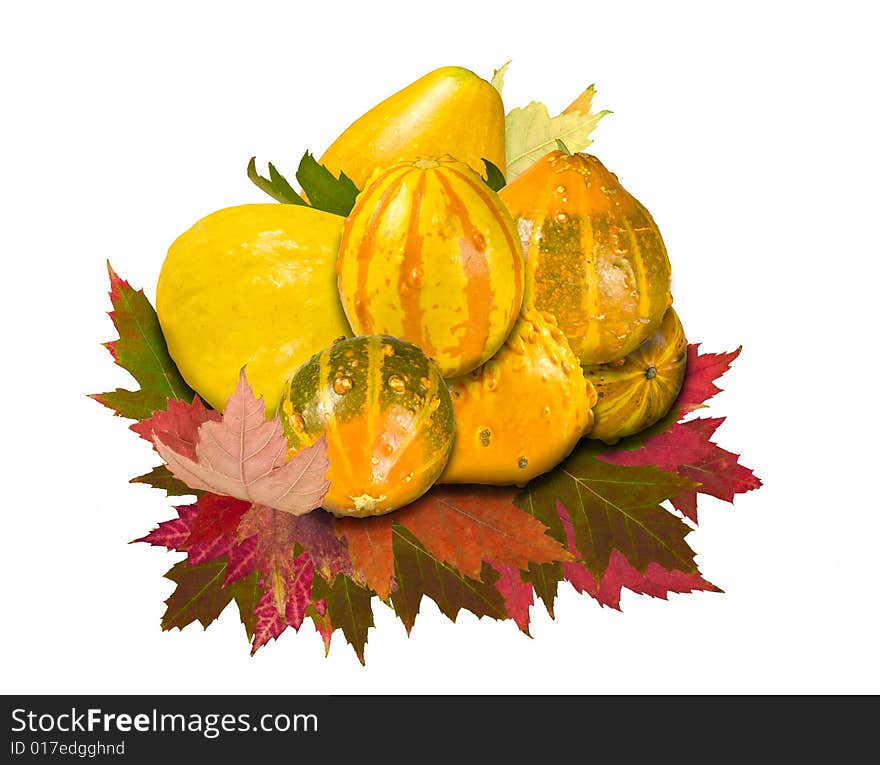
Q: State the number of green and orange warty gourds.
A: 2